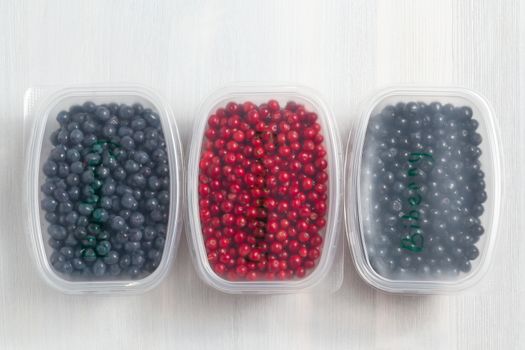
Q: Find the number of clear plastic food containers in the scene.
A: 3